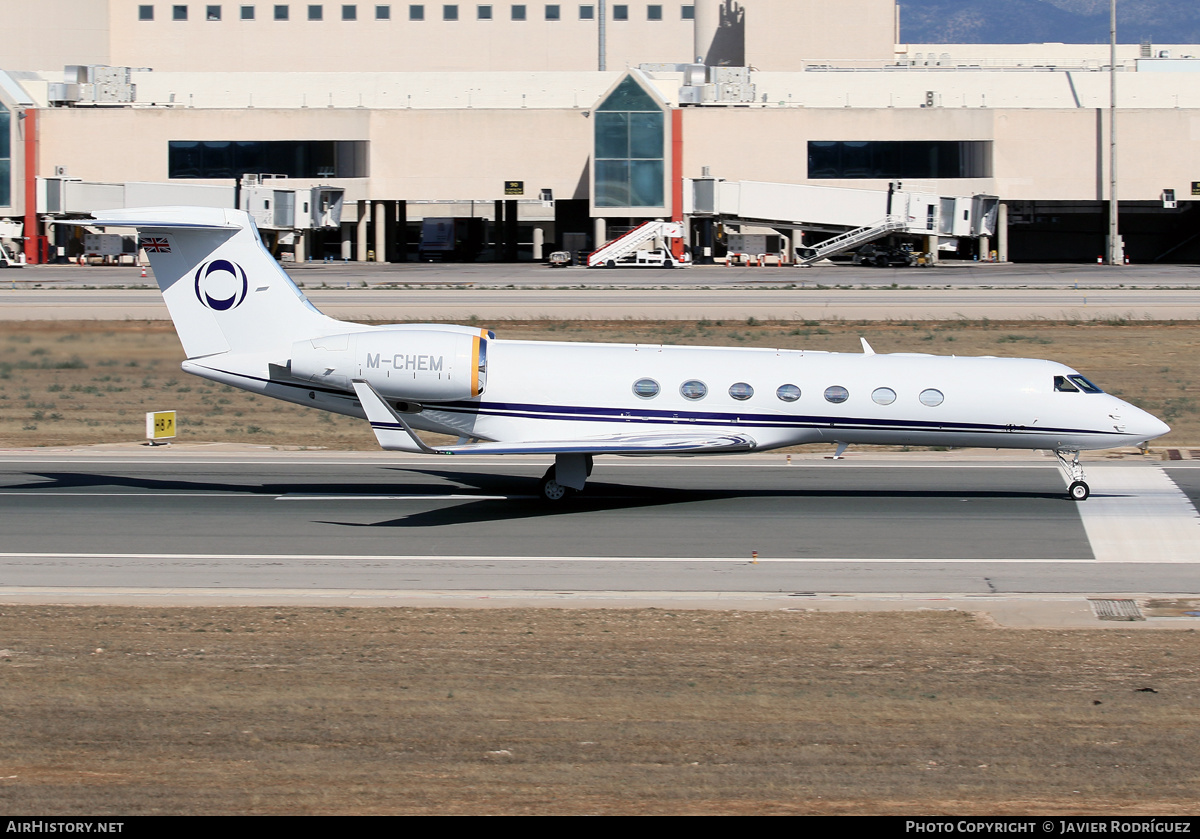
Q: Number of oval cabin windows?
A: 7